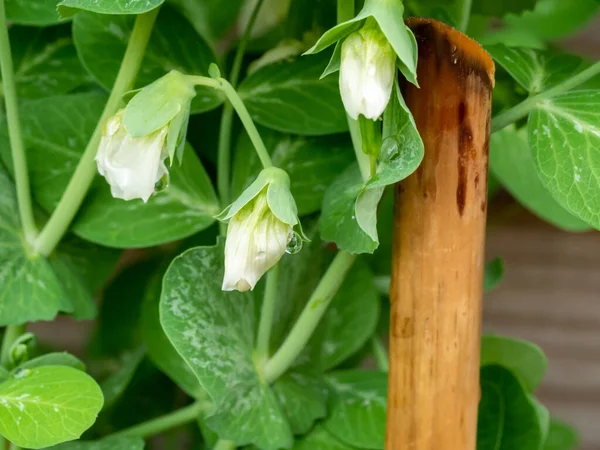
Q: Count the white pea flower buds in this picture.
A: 3